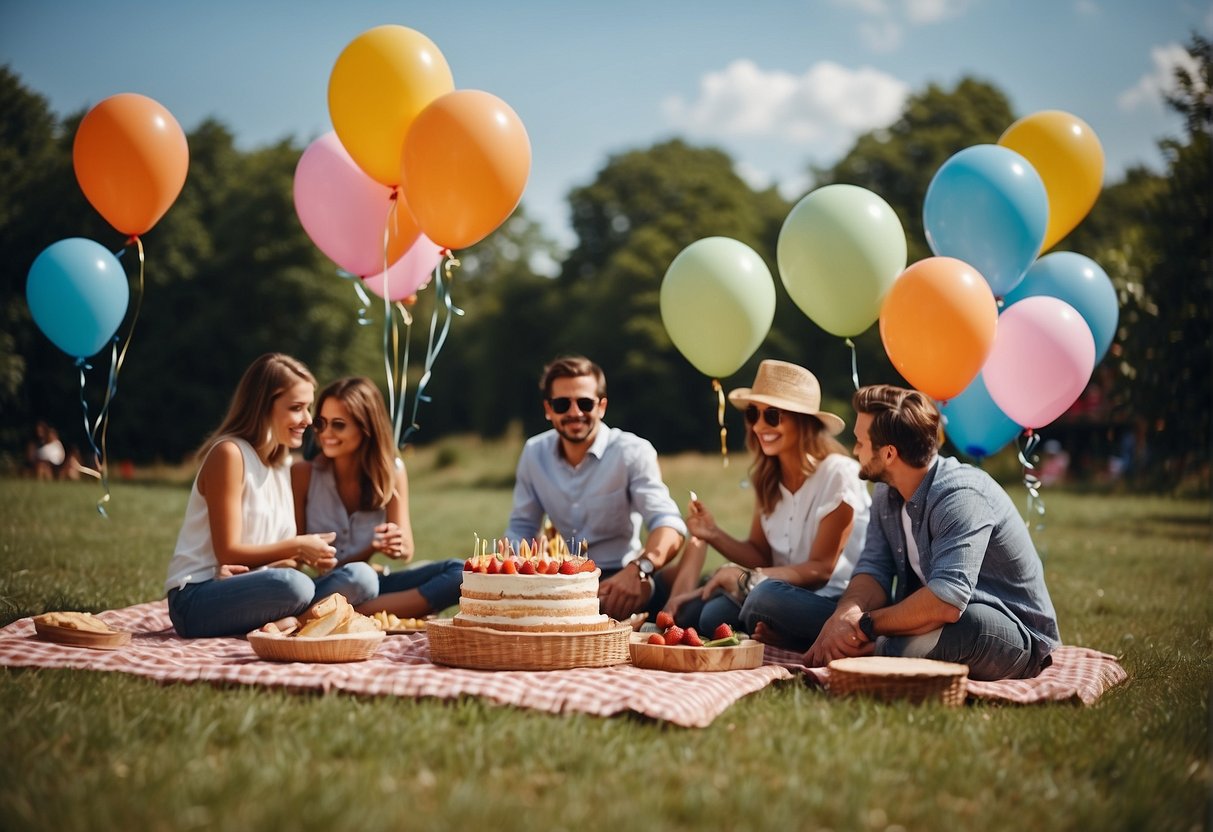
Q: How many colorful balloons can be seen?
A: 14